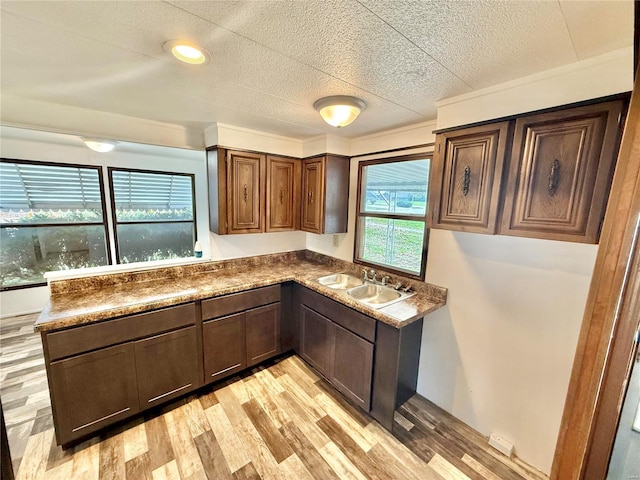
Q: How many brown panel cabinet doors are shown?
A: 11